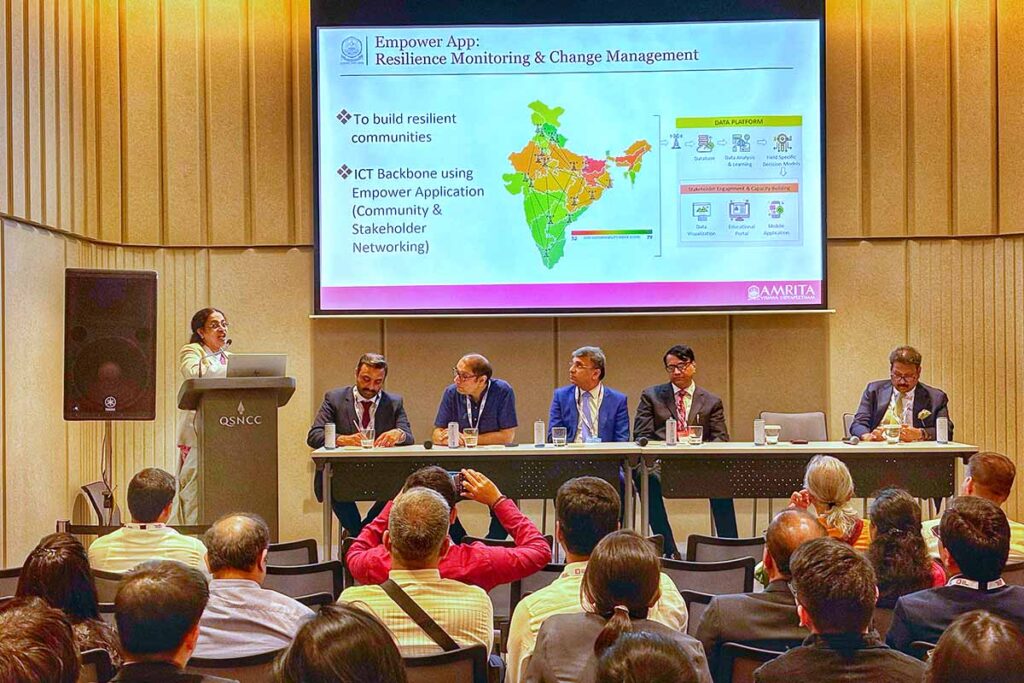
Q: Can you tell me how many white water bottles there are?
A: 6